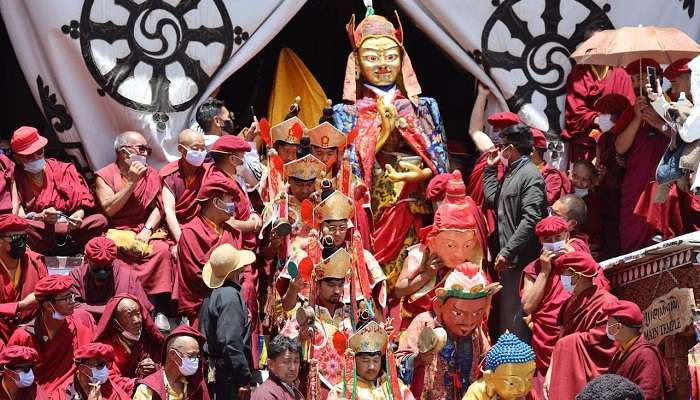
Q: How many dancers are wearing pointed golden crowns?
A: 6